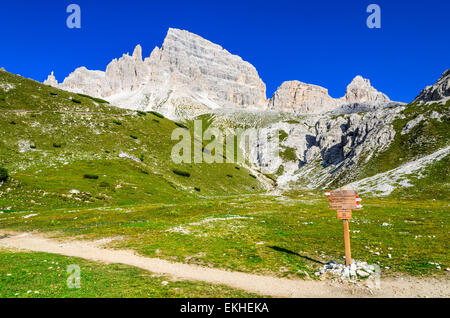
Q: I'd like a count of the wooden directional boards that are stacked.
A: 3